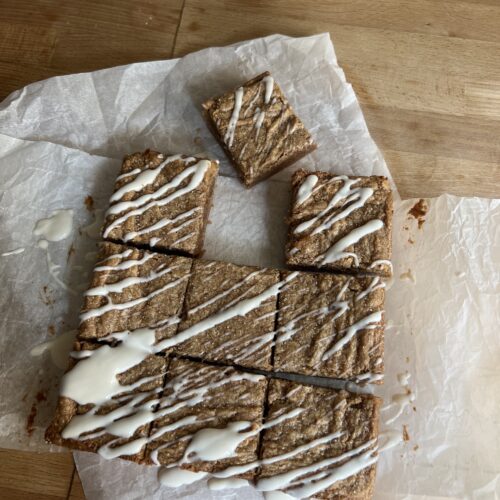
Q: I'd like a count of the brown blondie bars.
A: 9